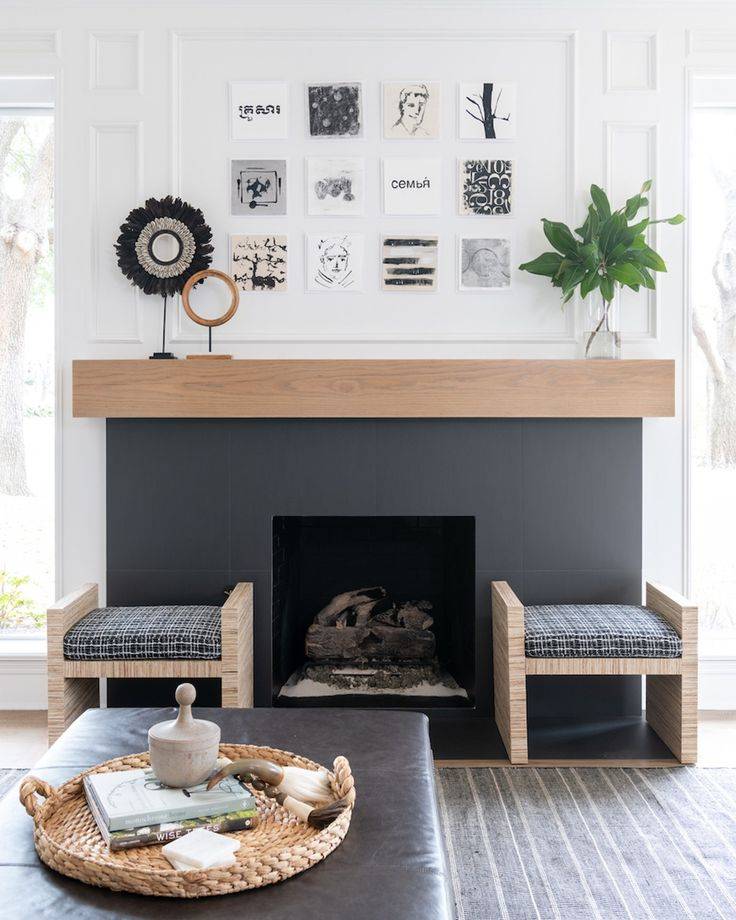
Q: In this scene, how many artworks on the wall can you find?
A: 12